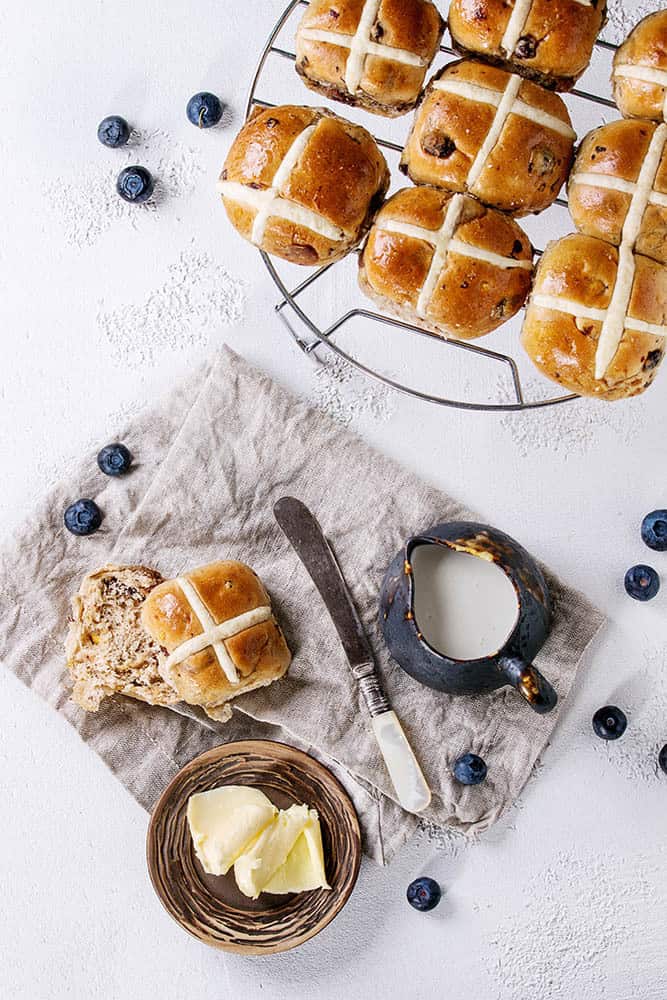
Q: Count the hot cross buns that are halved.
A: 1